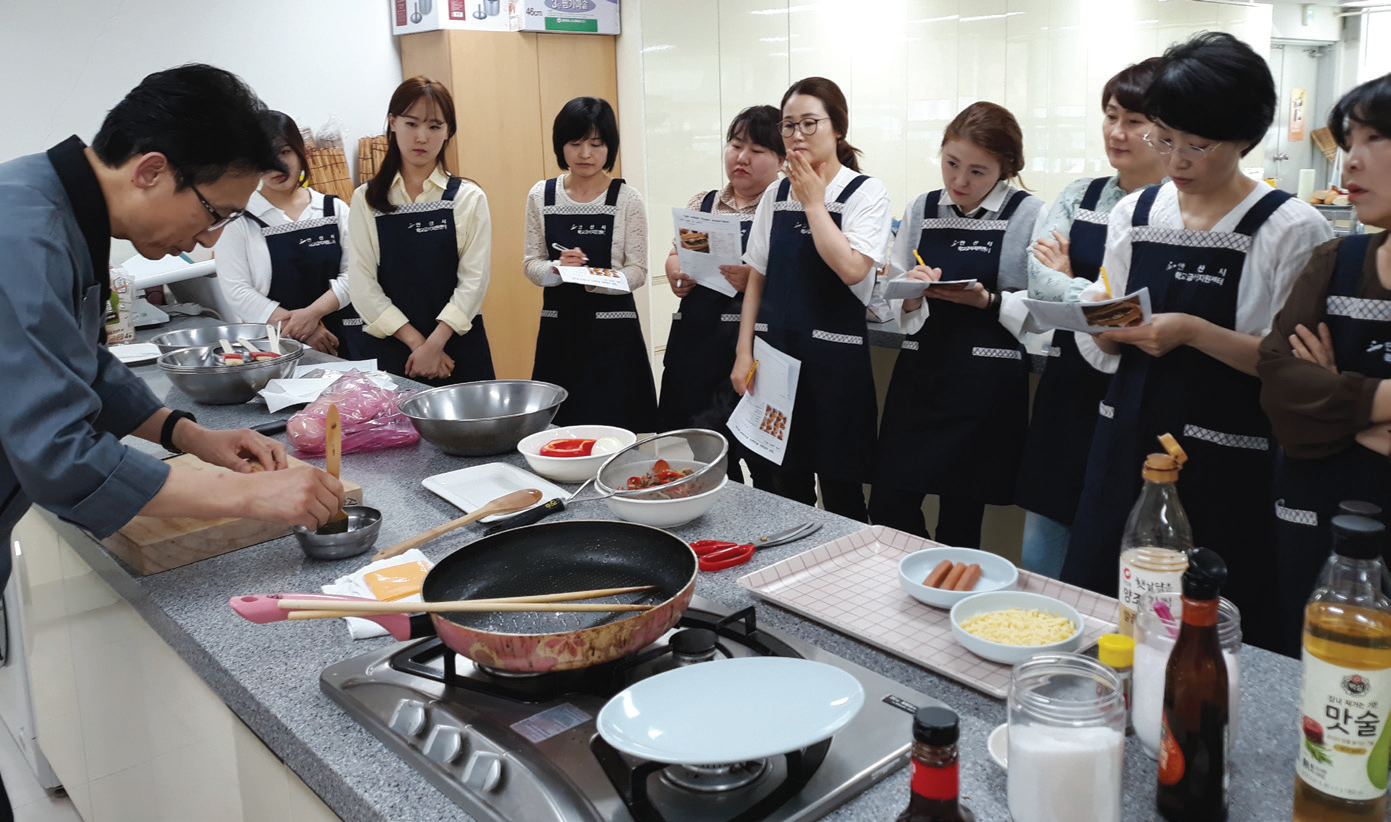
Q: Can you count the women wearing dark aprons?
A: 9